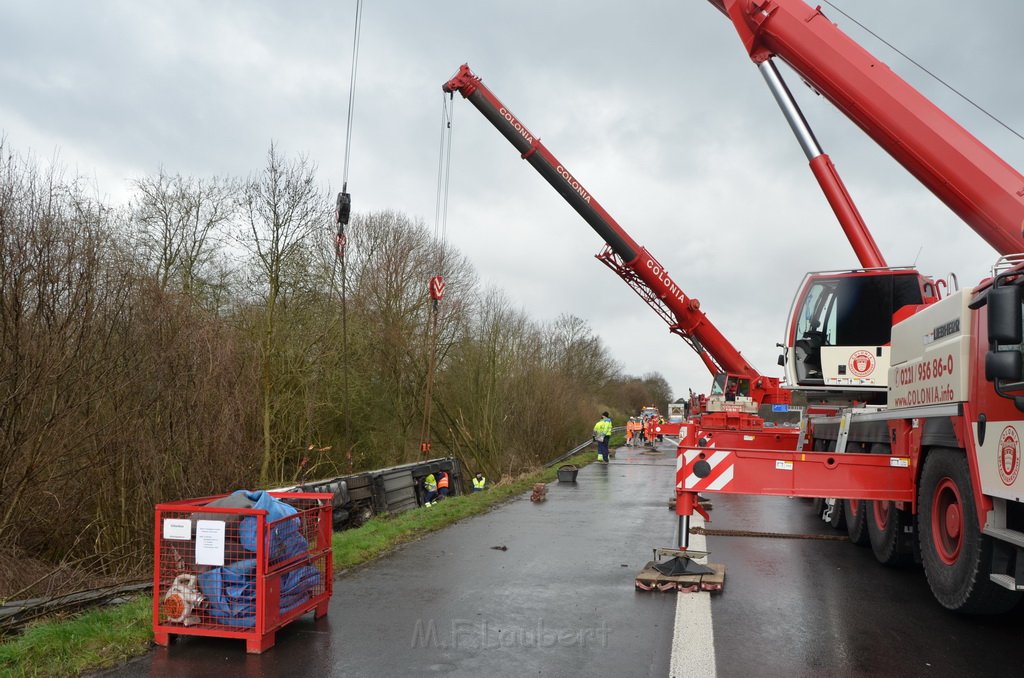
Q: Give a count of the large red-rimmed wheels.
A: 3